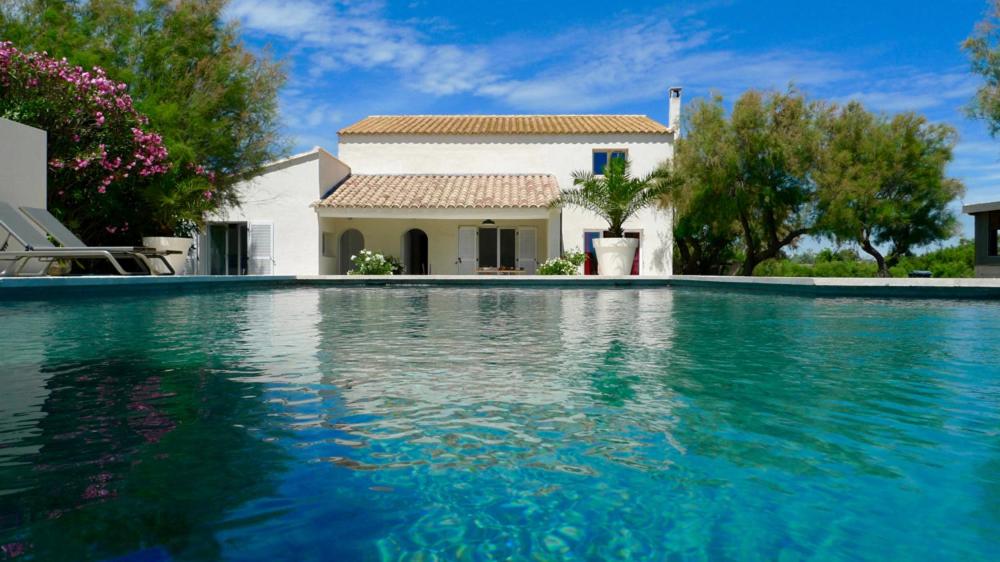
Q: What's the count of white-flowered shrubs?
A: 2